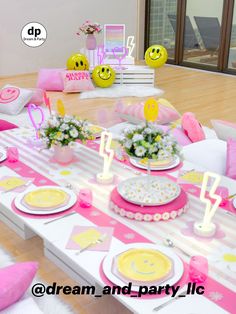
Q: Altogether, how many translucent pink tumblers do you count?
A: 4